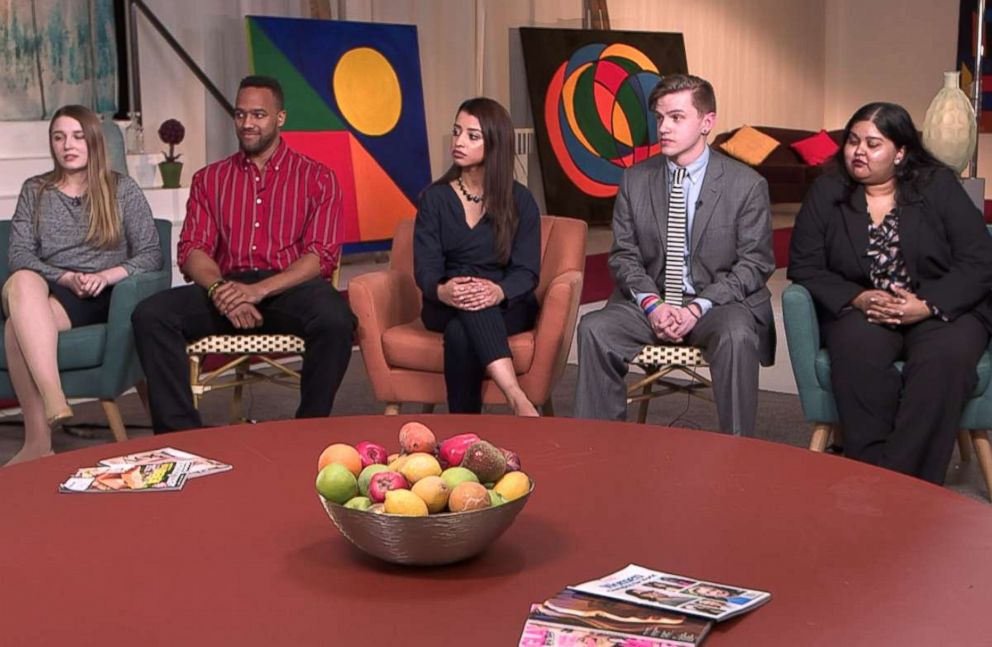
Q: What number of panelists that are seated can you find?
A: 5